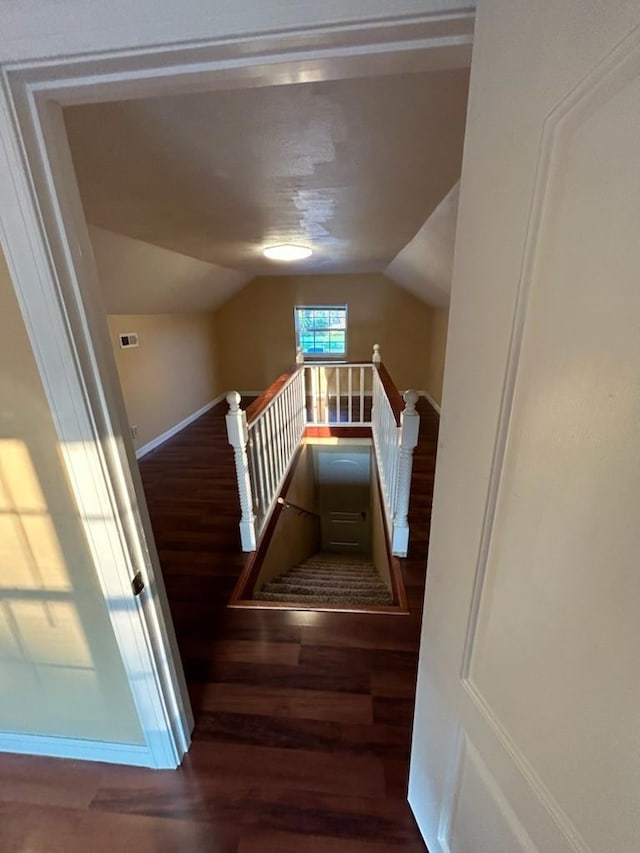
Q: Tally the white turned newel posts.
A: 4